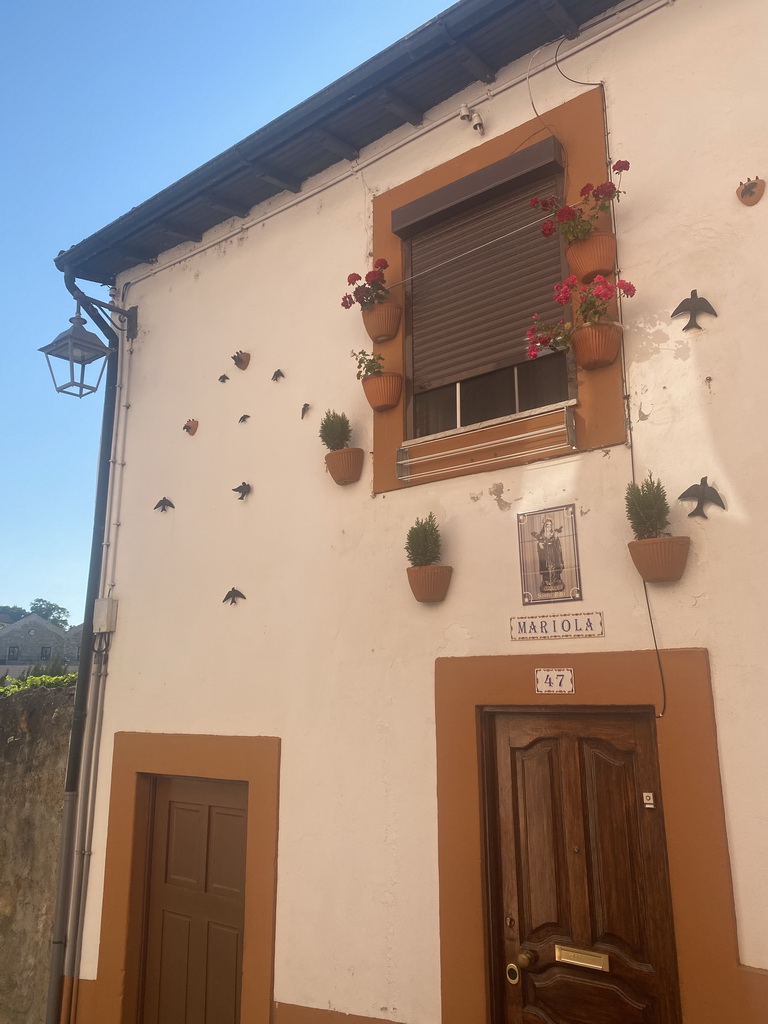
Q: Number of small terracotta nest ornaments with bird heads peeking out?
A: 3